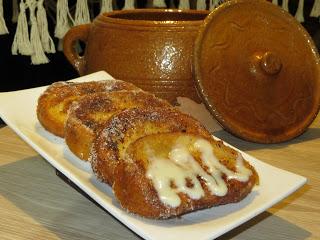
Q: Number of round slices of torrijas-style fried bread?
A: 4